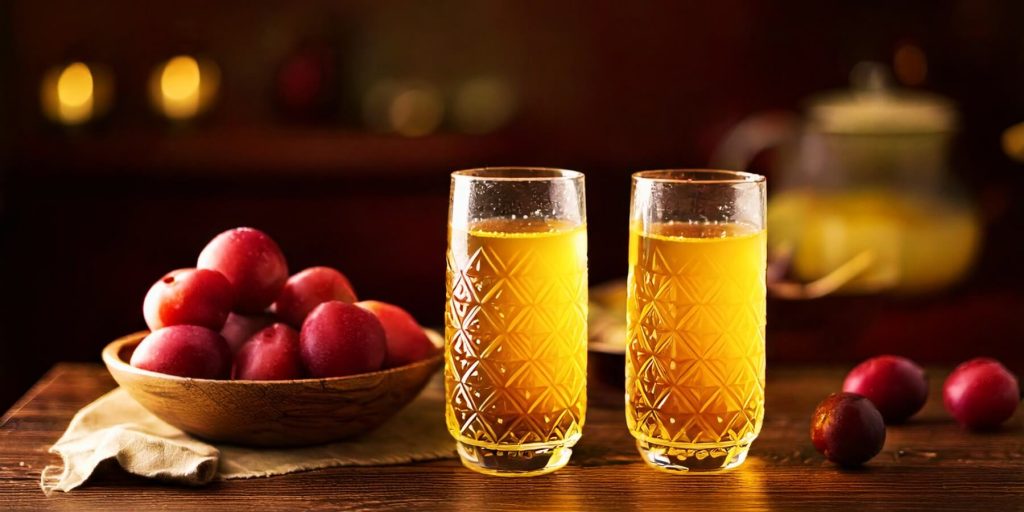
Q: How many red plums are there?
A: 11